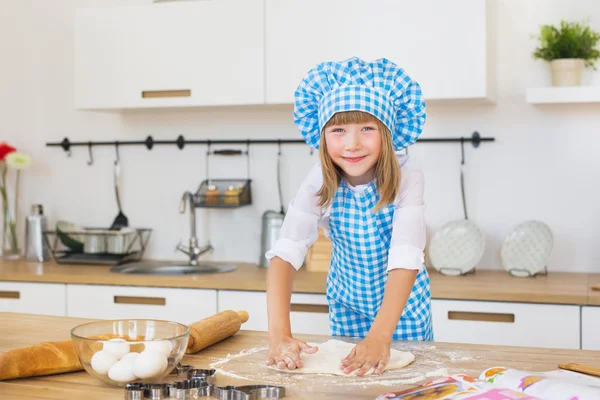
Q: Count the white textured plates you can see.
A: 2